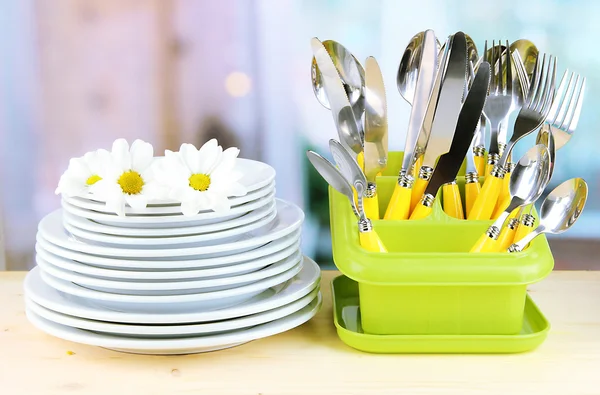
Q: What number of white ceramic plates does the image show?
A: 13